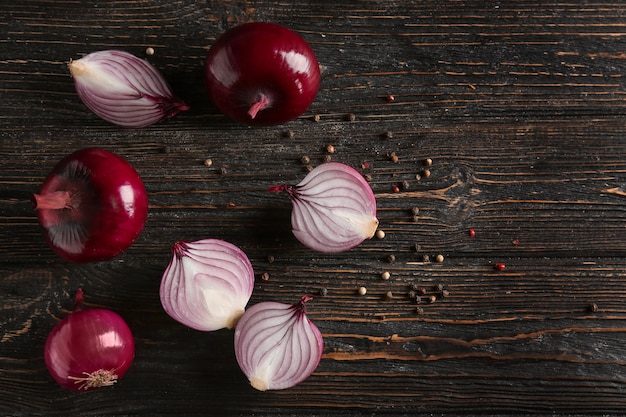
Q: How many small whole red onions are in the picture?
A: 1